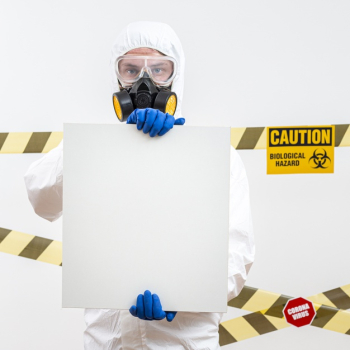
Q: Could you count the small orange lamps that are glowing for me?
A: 0